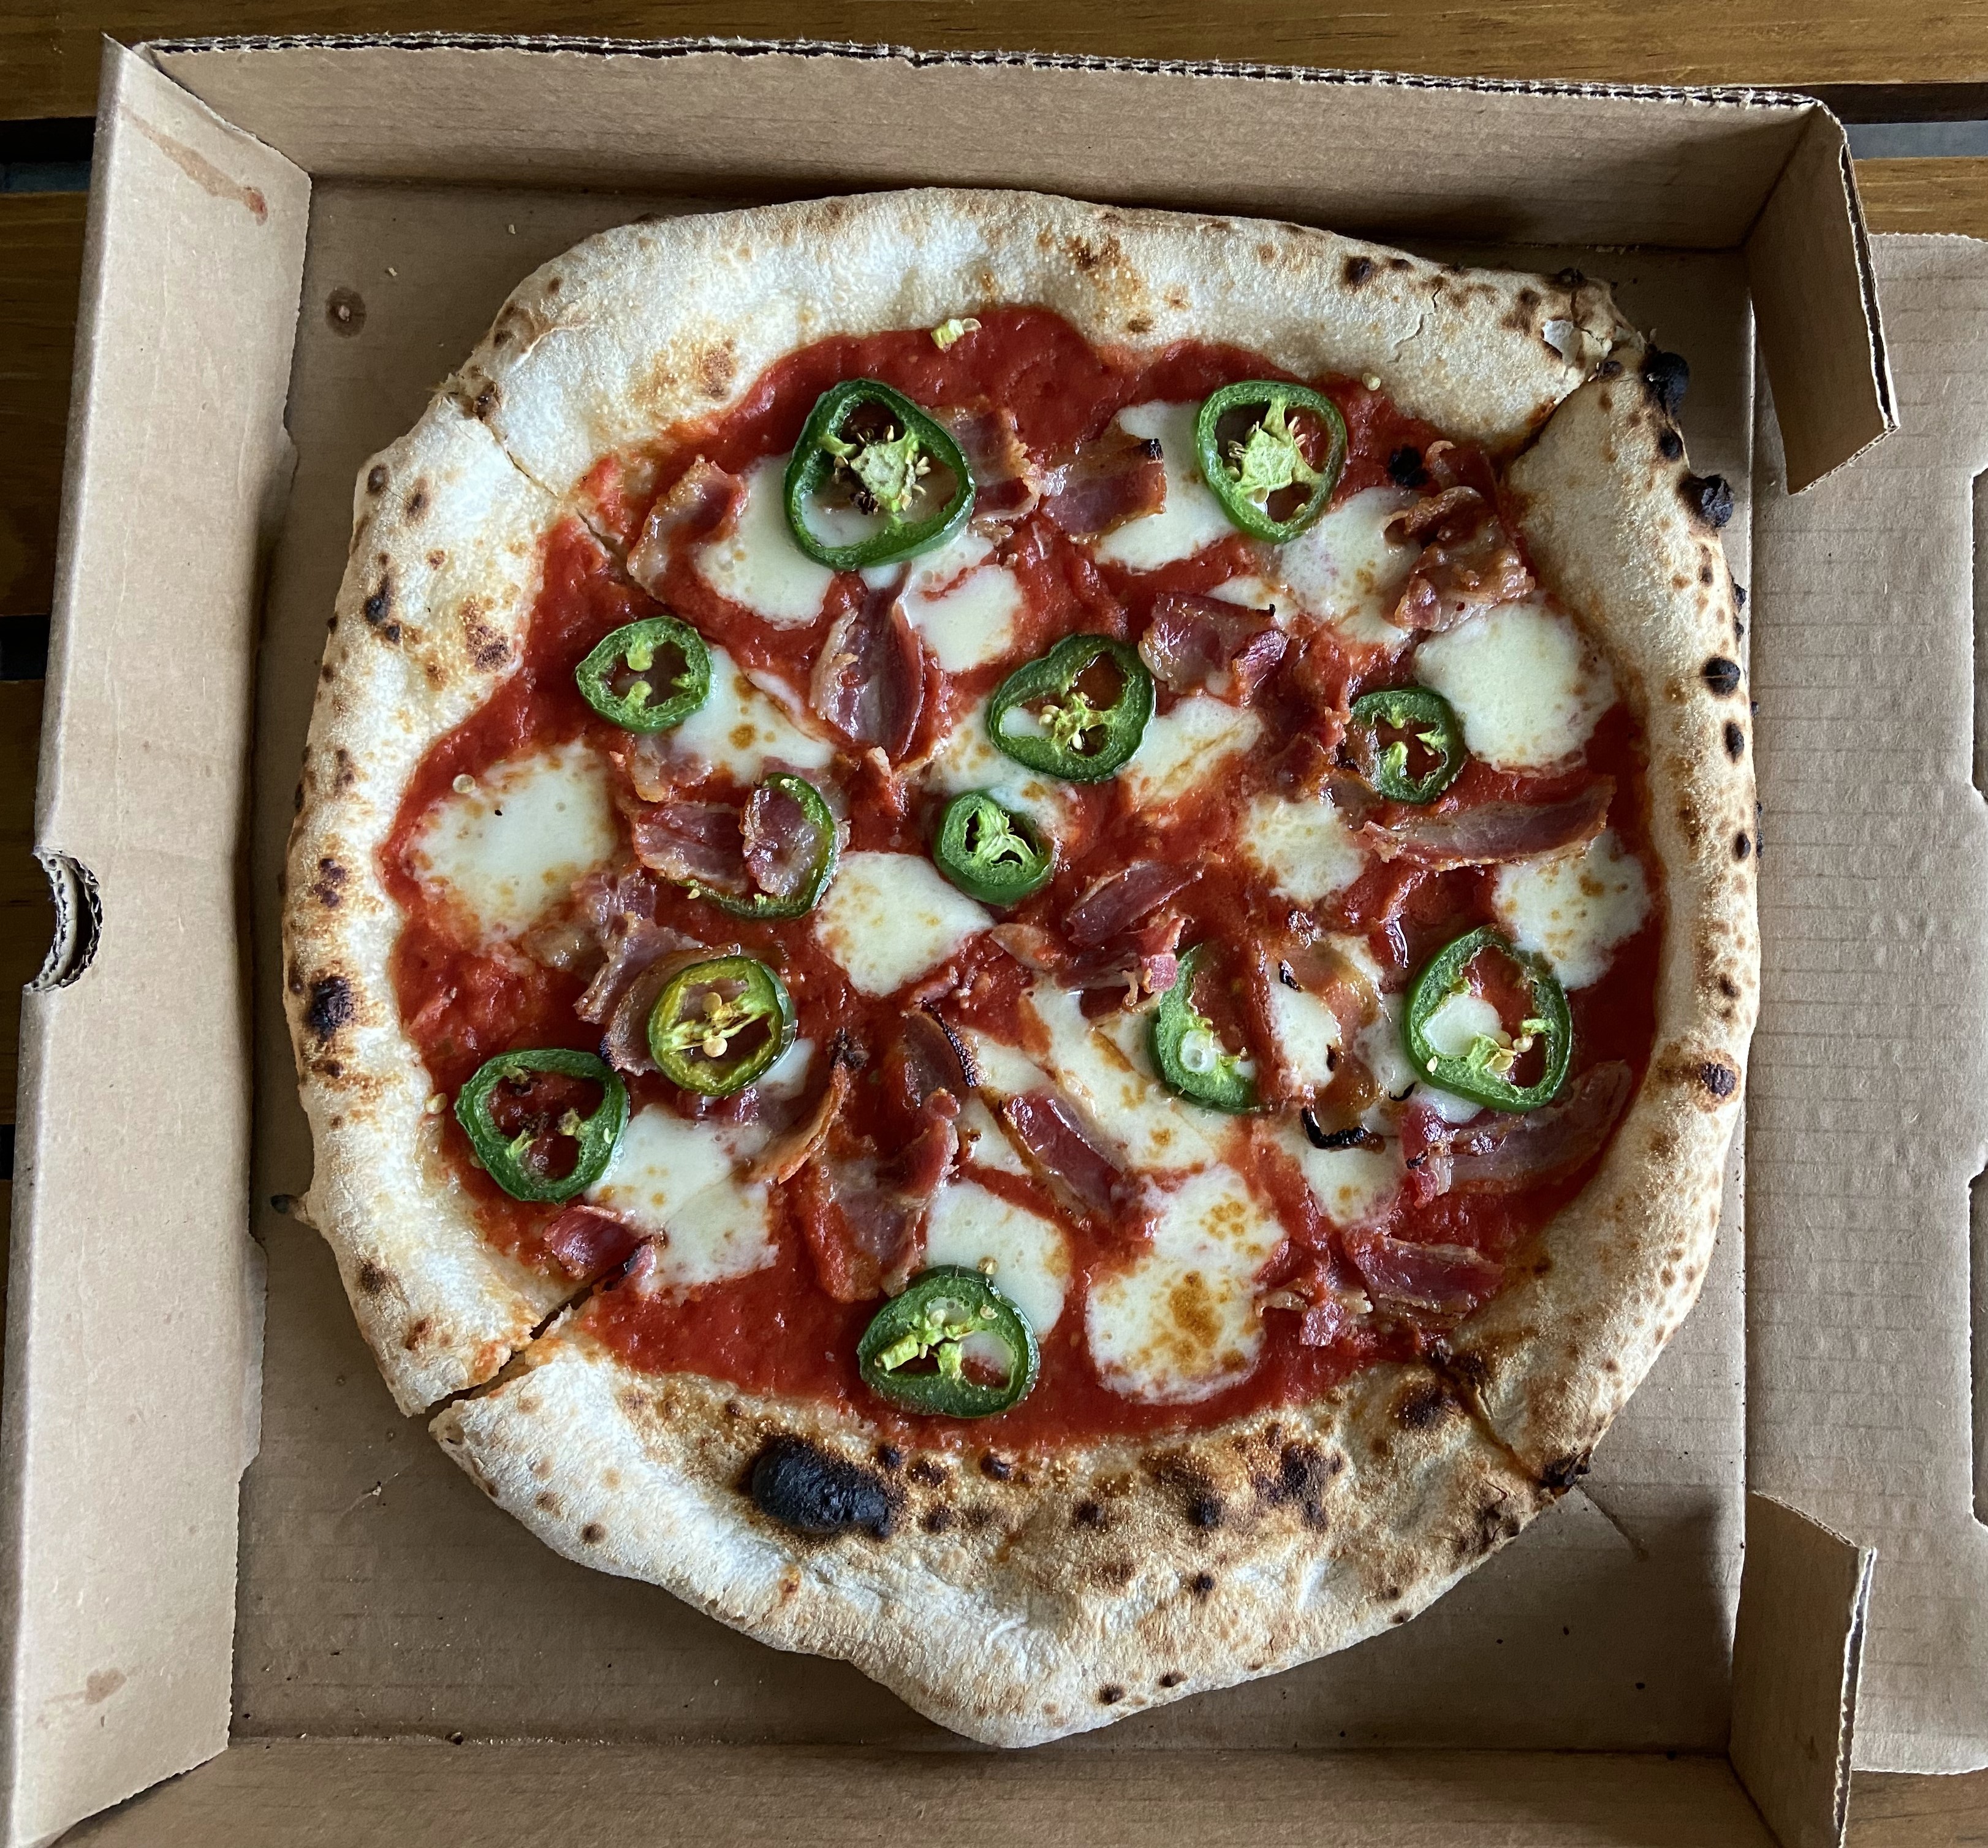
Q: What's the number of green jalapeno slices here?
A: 12